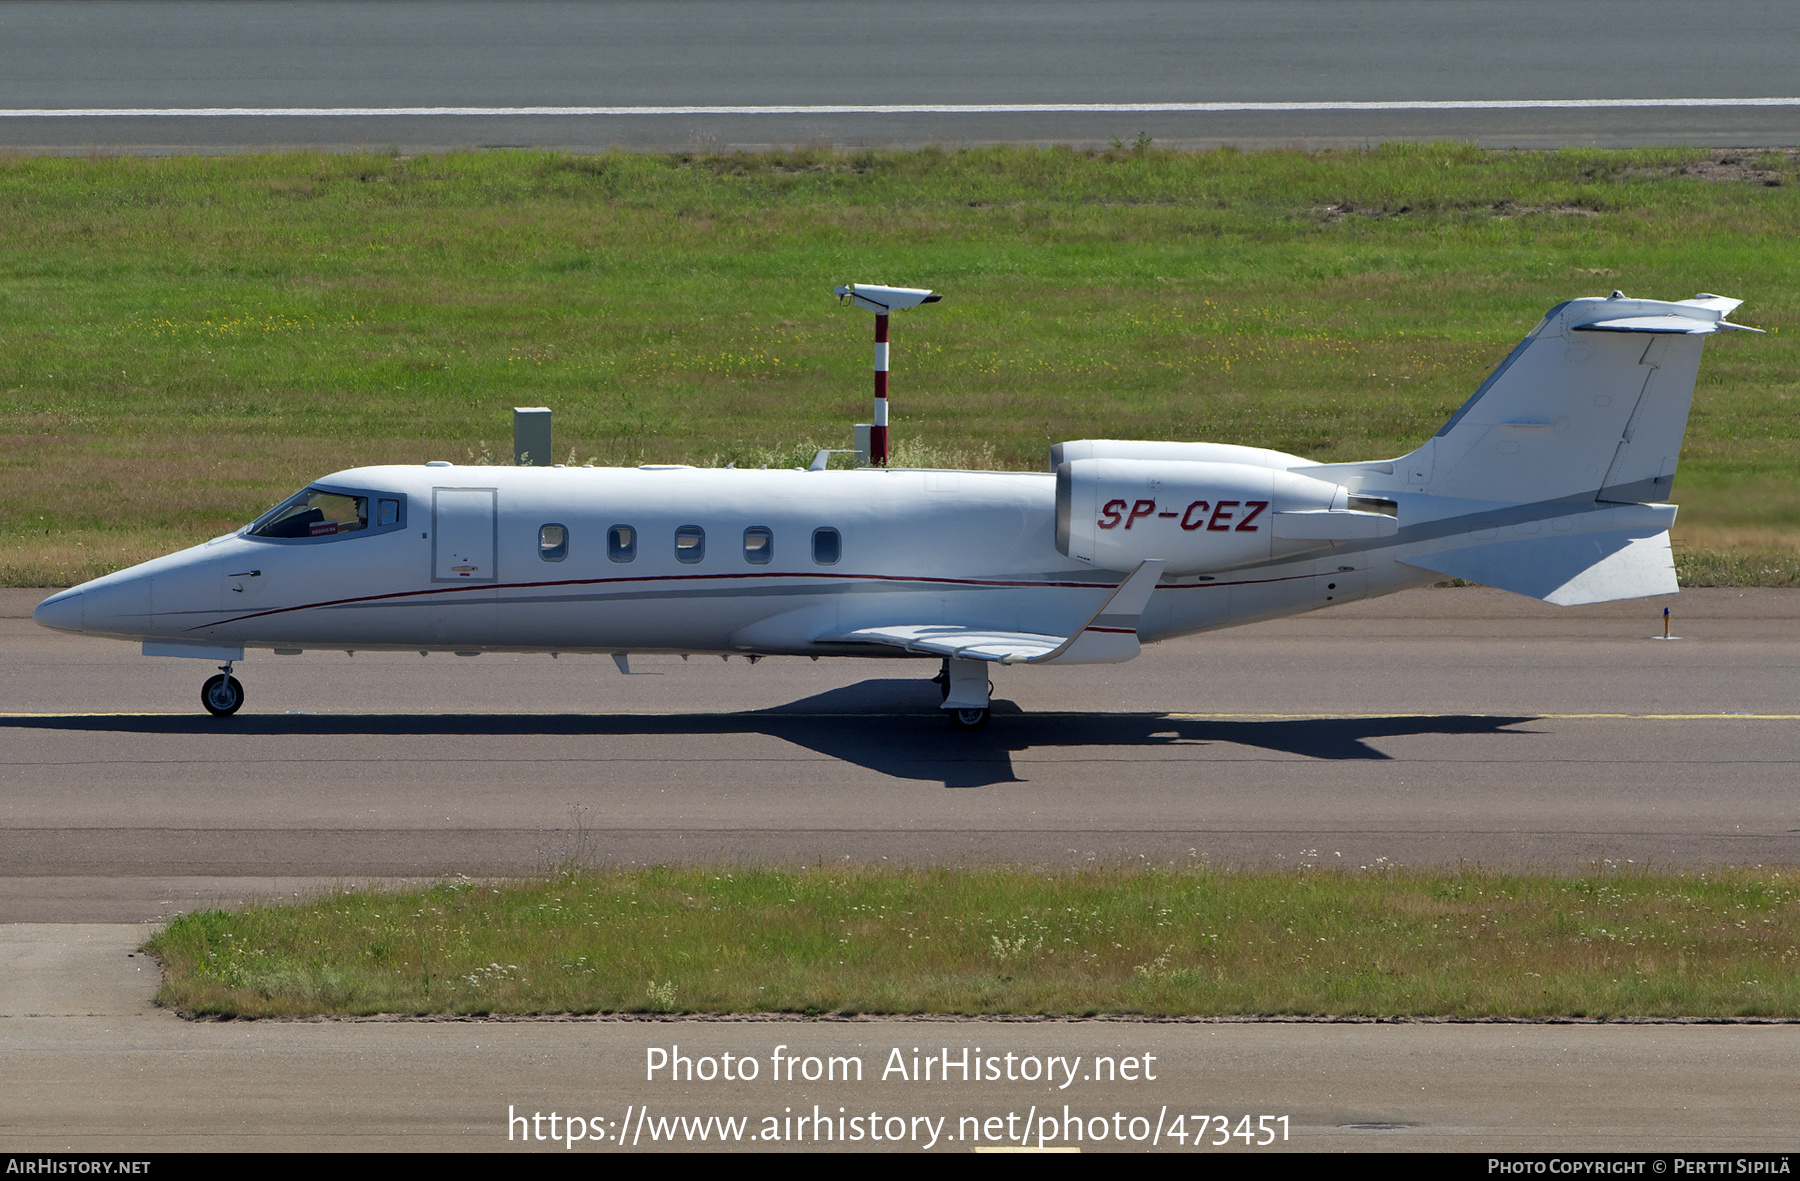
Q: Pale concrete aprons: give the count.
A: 1